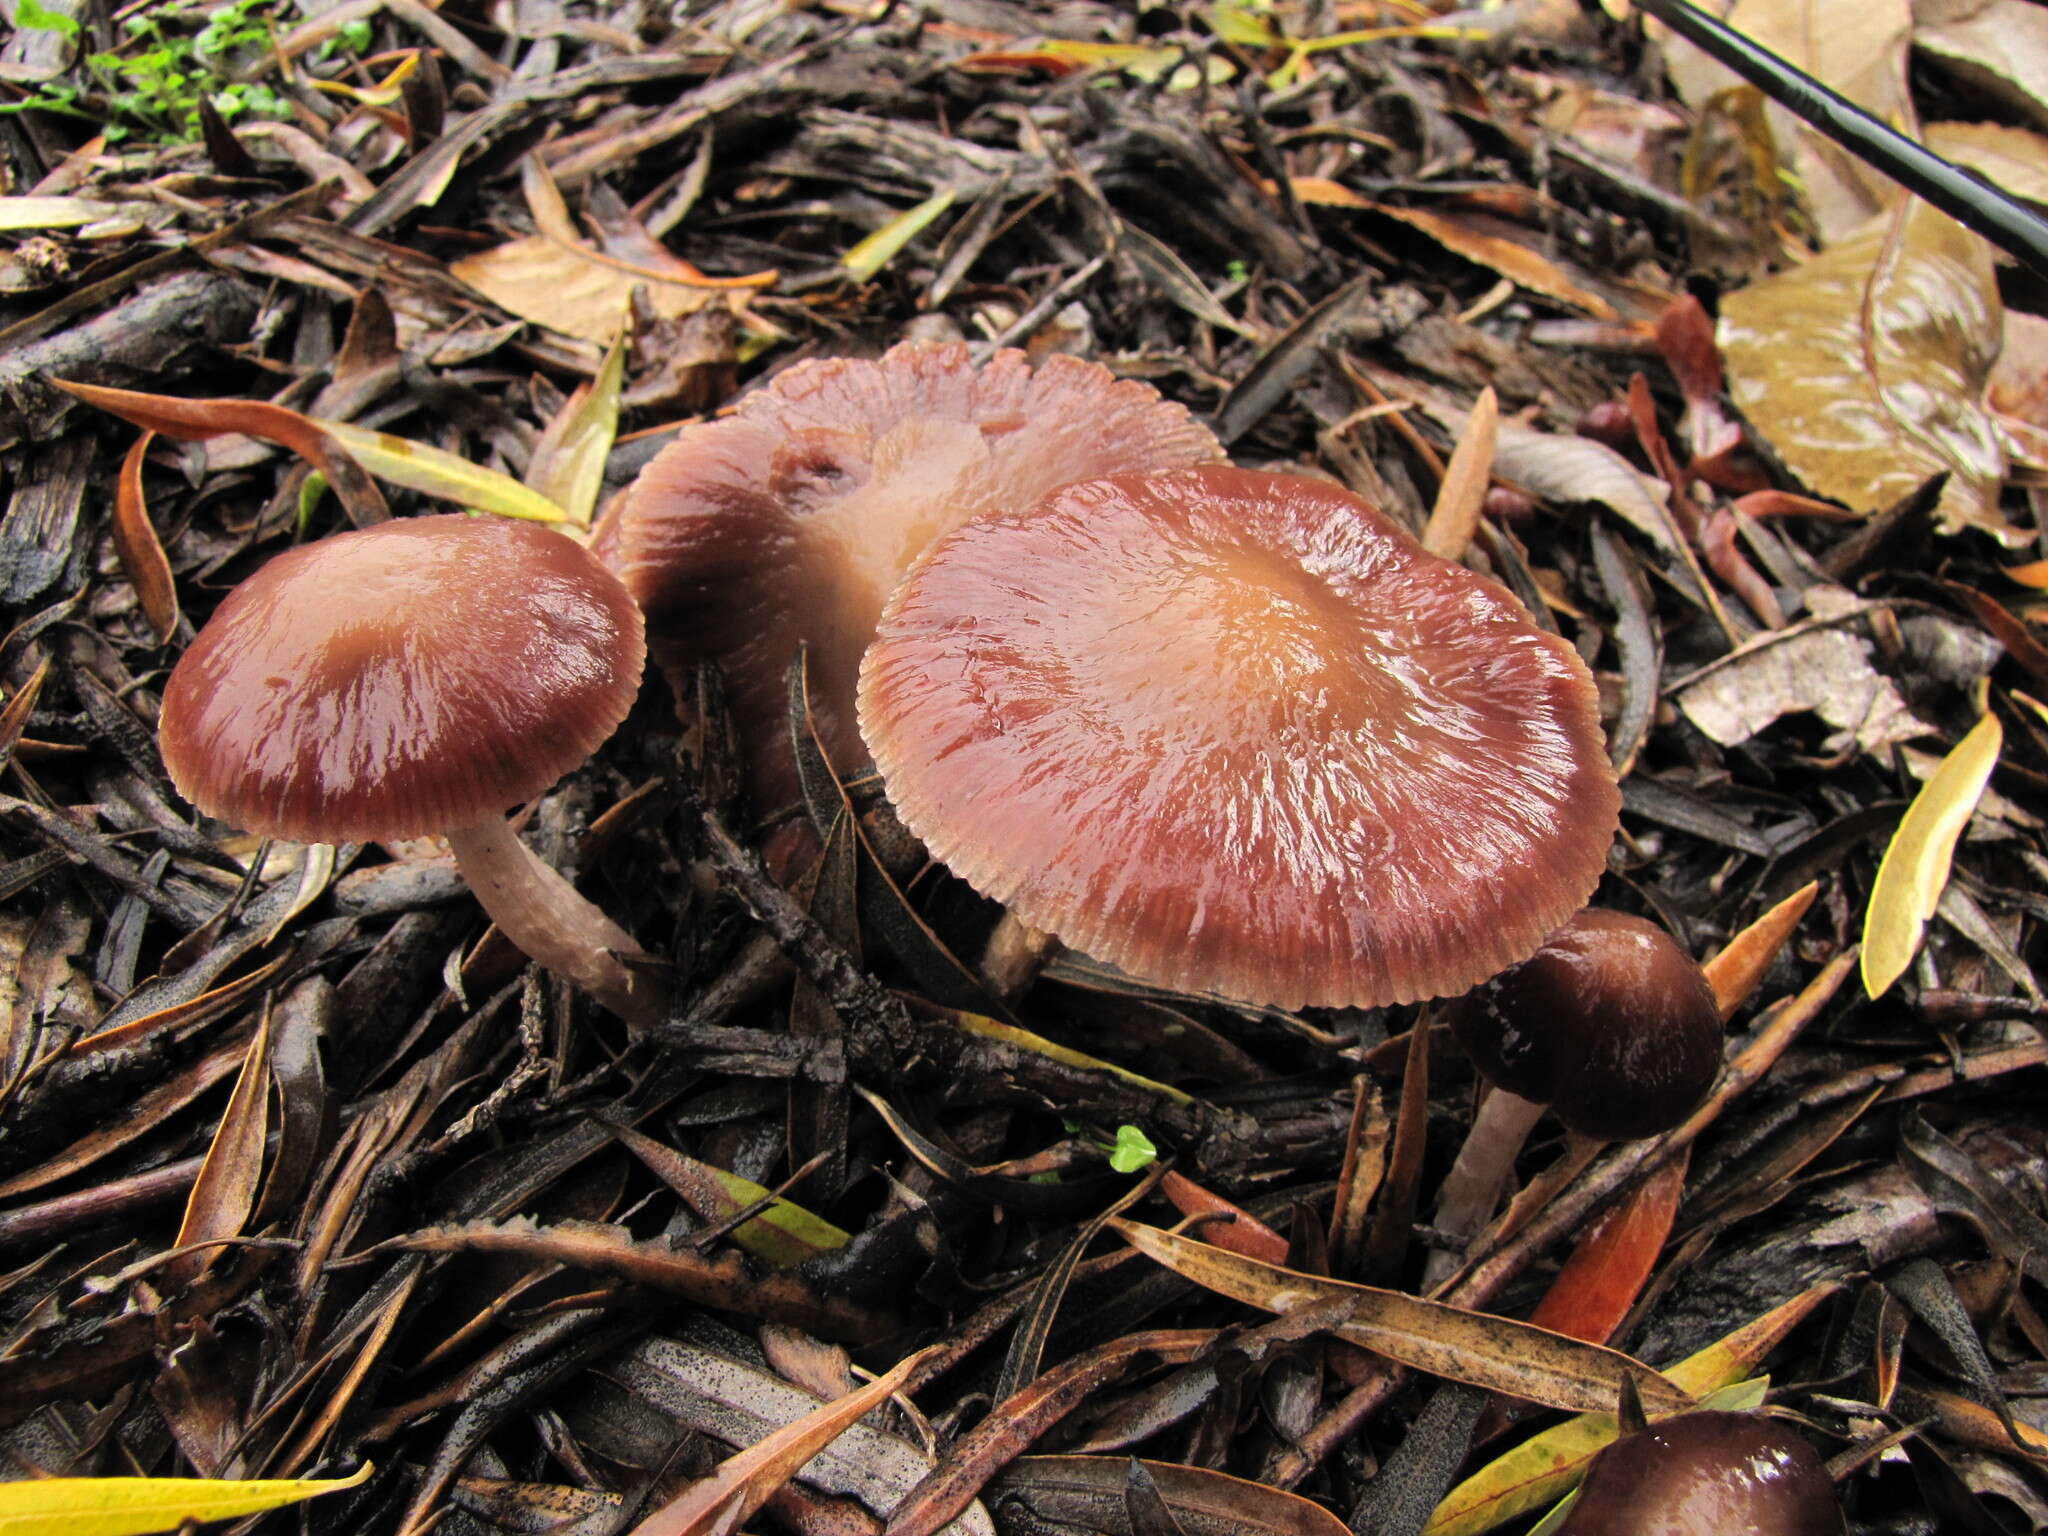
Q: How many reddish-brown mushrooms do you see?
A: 5